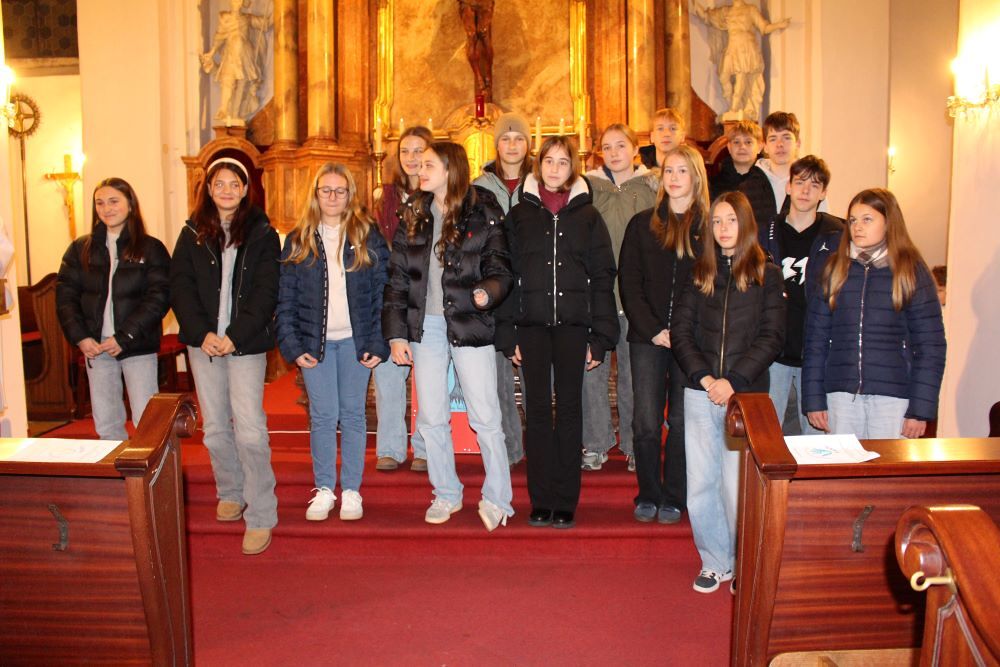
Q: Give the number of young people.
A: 15